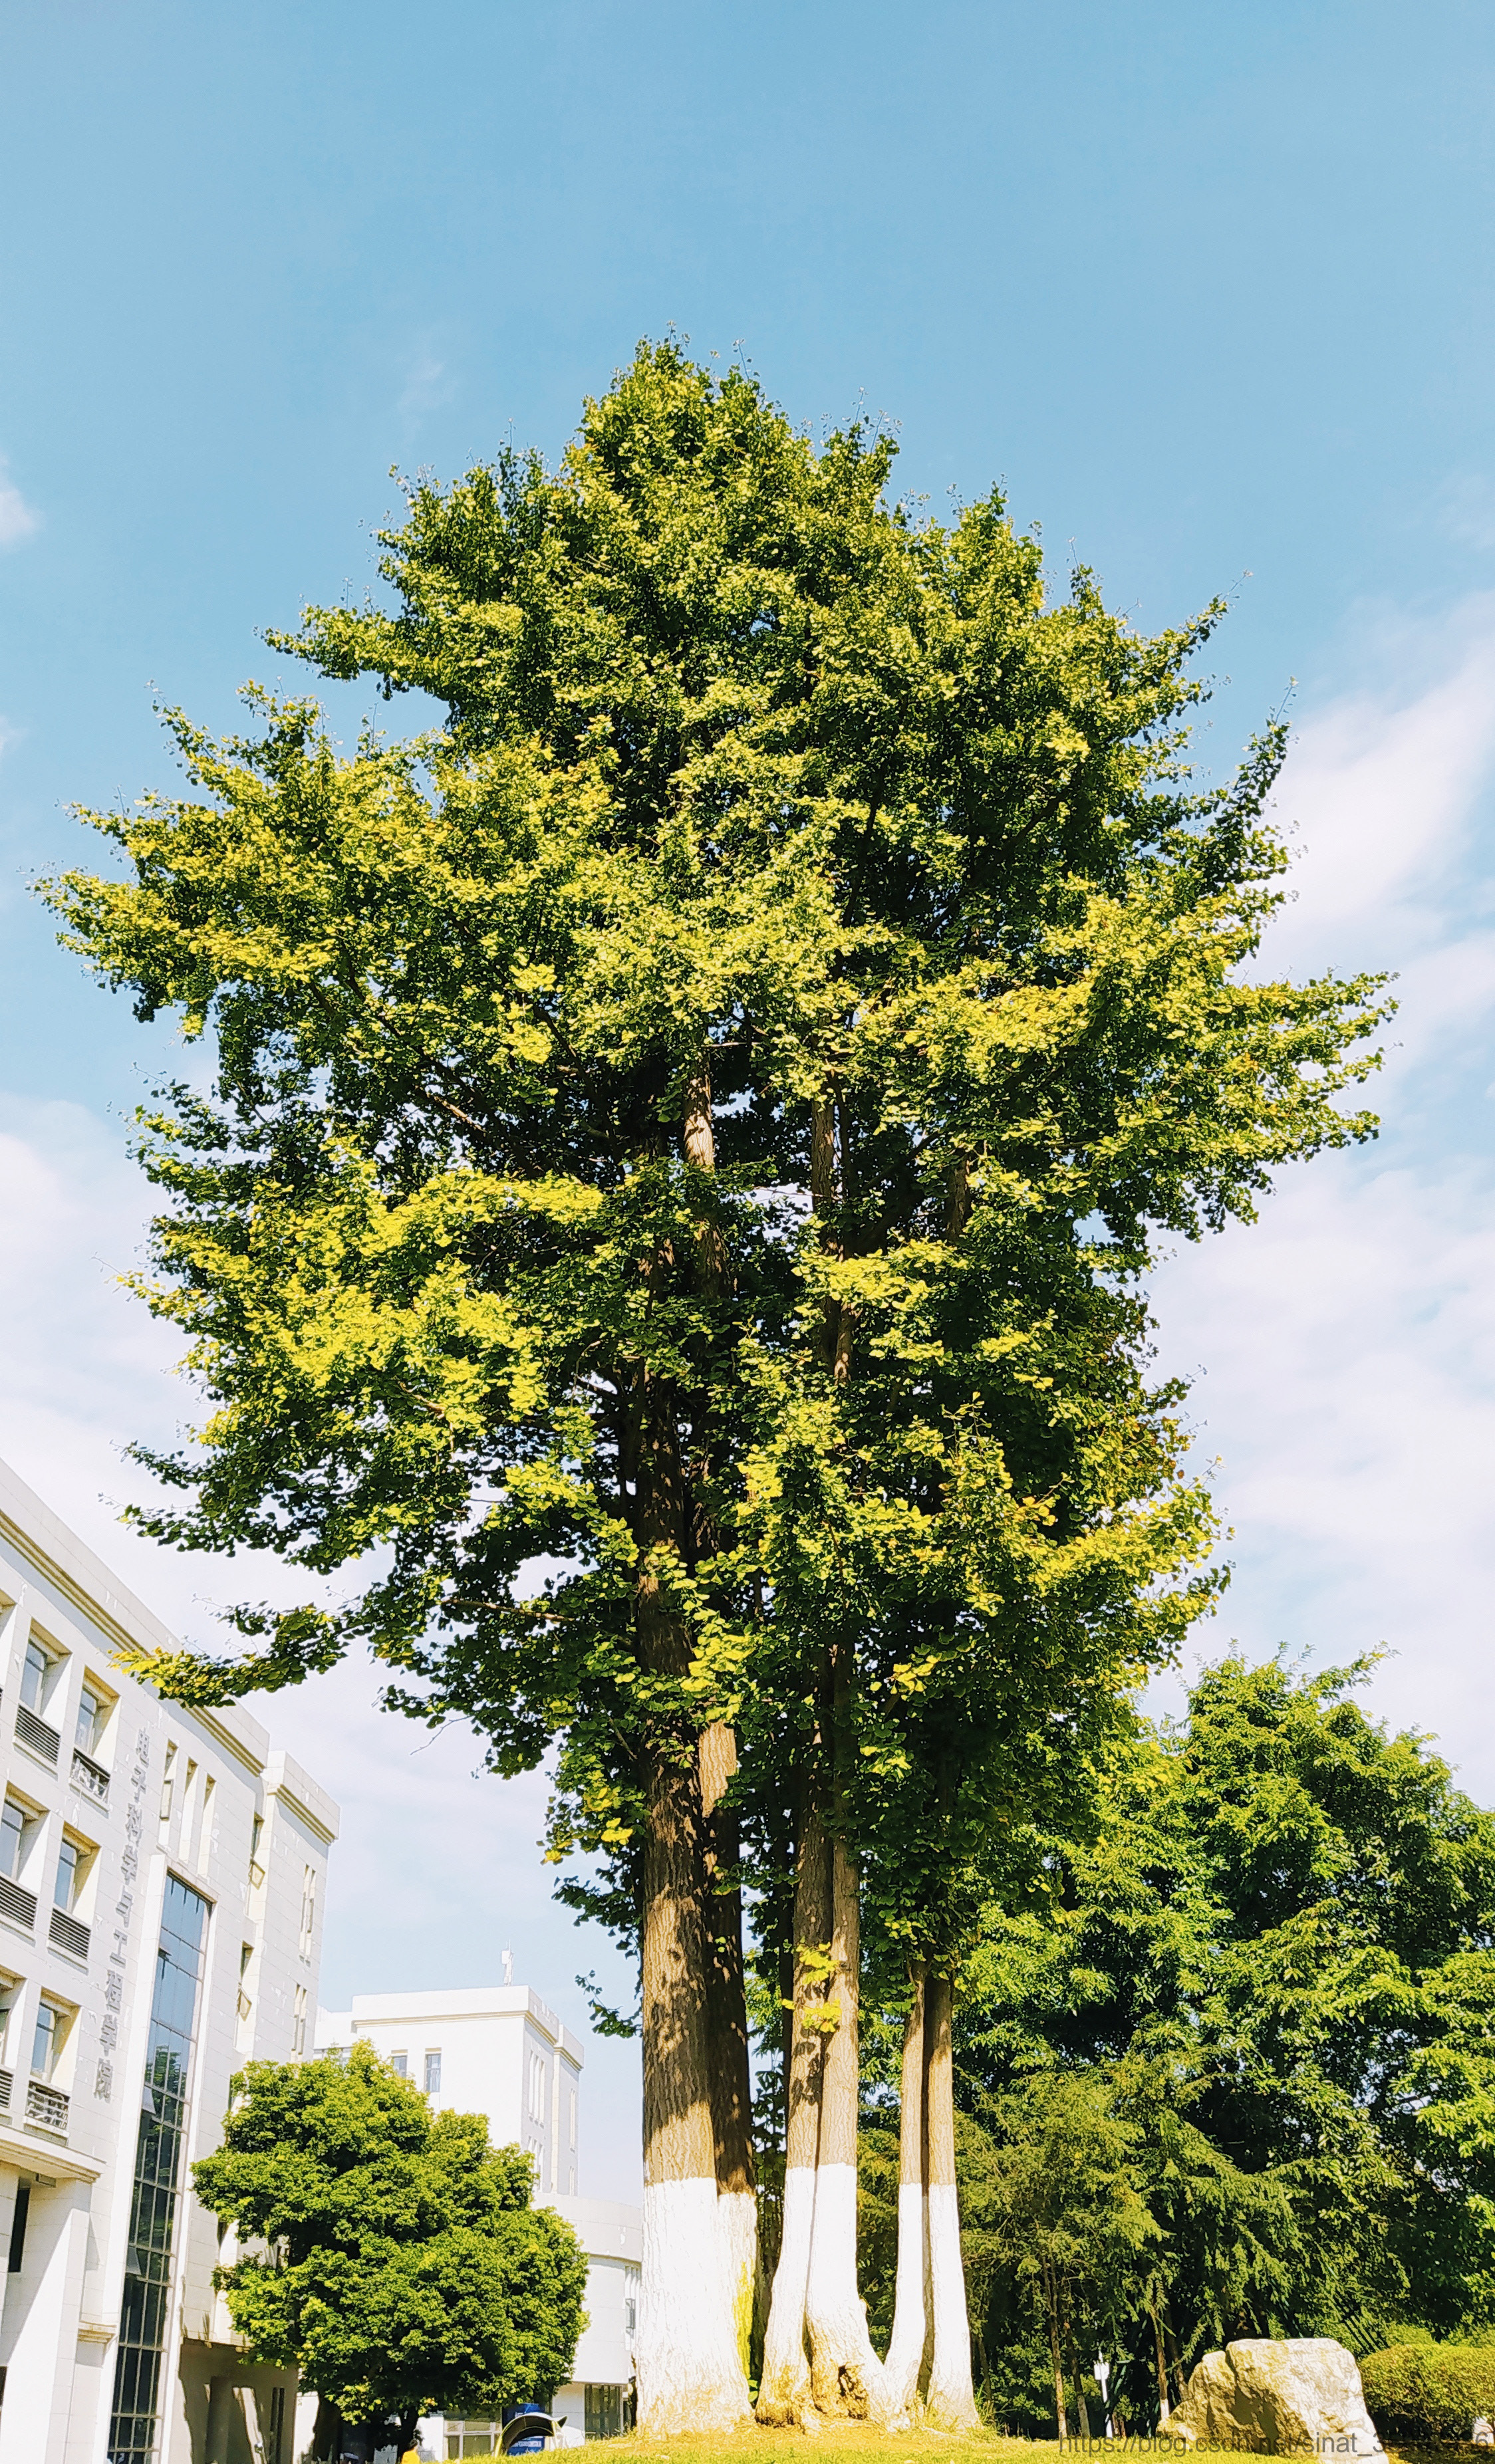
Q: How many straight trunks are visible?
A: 6